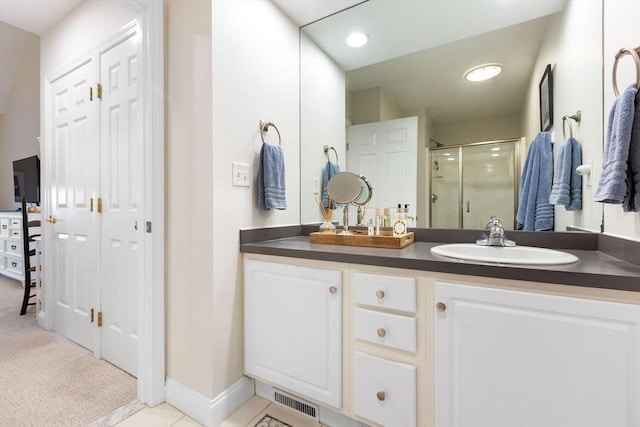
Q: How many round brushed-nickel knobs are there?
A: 5